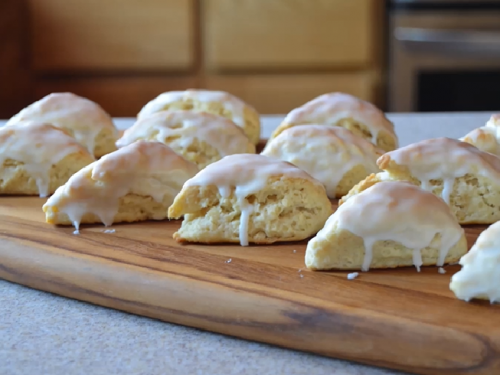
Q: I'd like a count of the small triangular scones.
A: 12